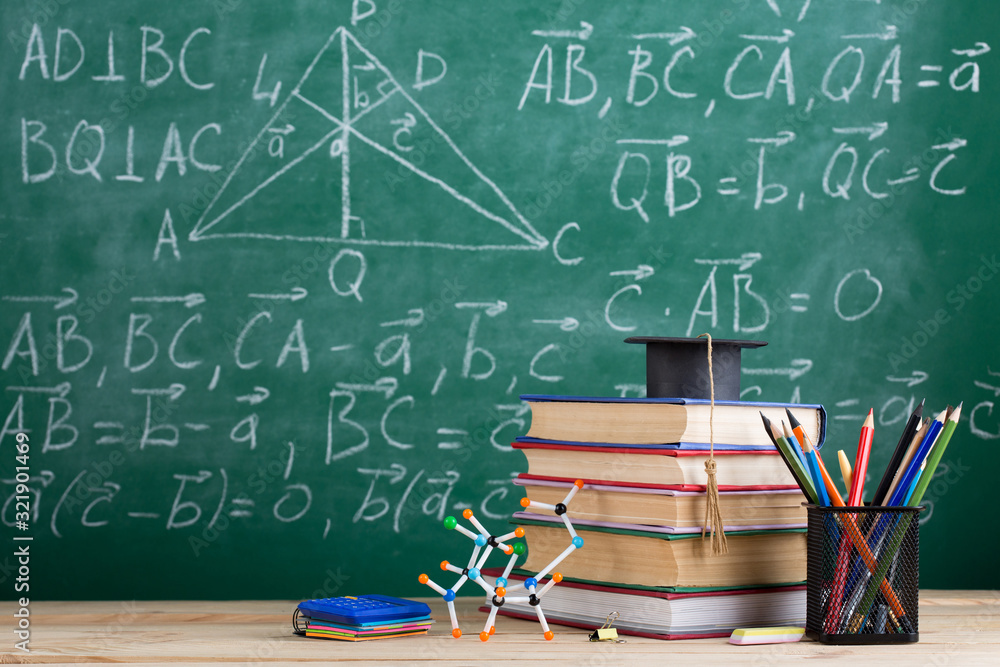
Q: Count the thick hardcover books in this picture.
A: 5